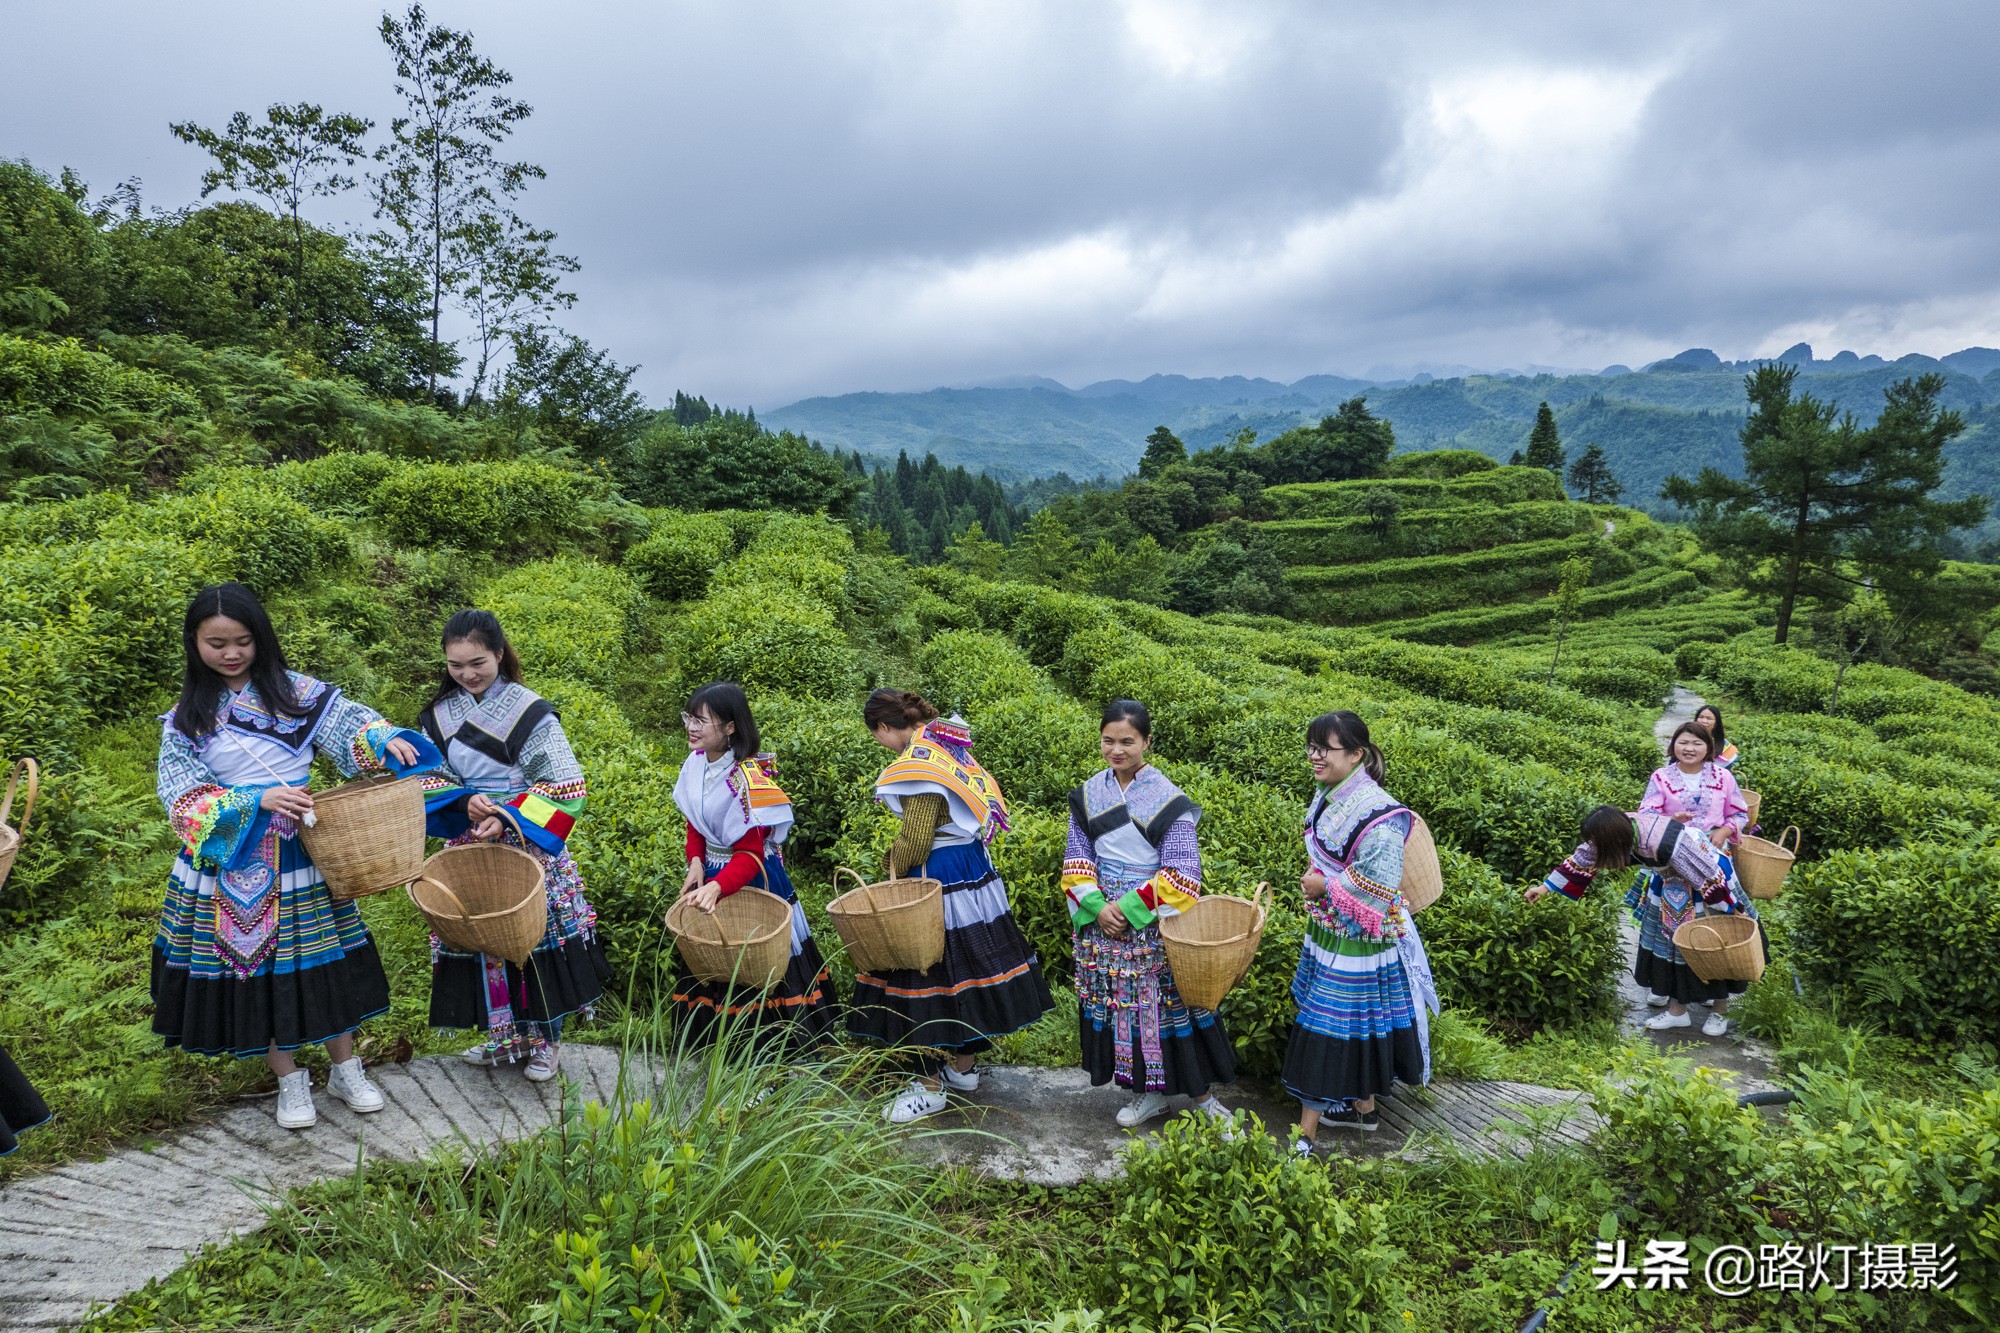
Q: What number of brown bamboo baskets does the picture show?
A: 10